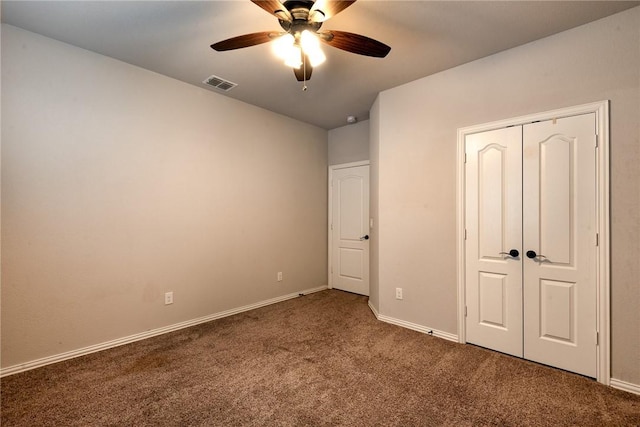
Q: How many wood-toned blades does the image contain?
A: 5